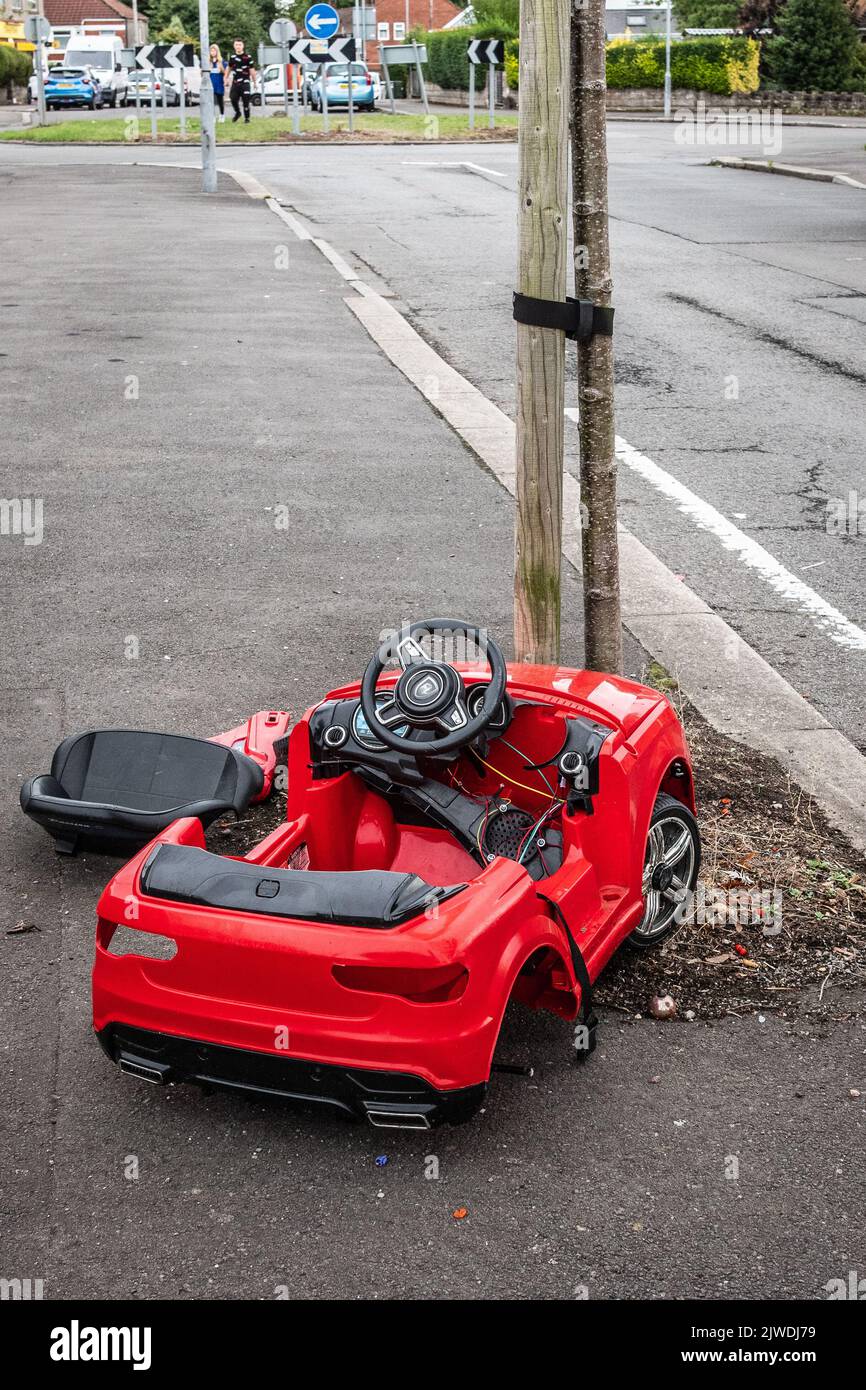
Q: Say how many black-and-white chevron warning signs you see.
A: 3